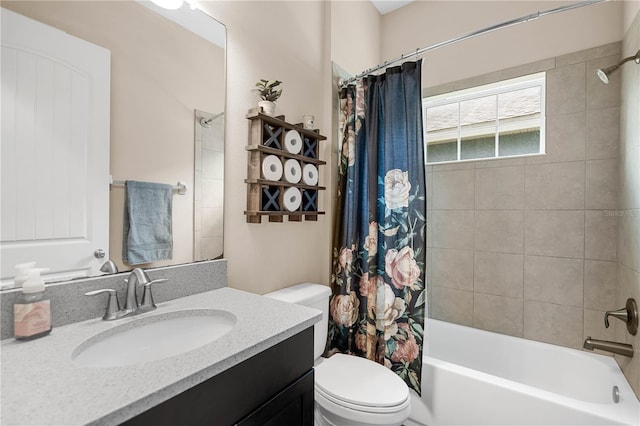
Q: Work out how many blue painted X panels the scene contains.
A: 4